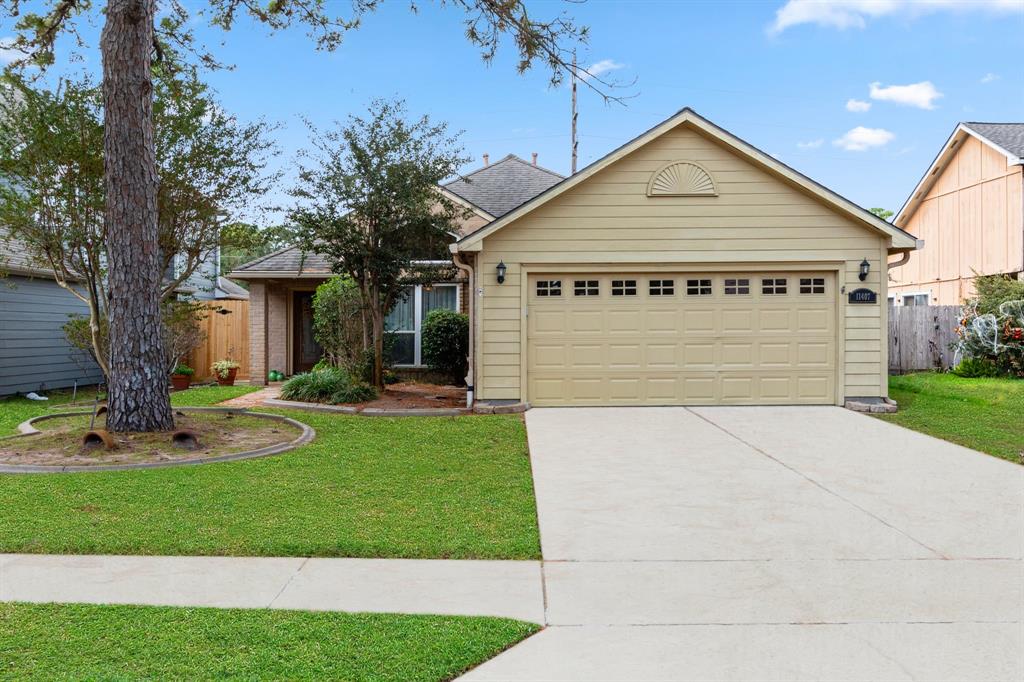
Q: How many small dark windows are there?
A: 8